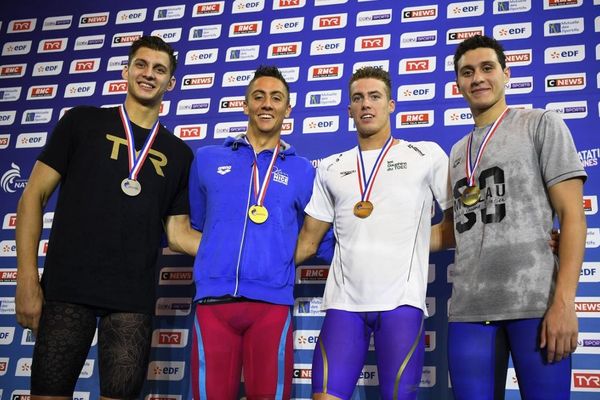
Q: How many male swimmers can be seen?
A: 4